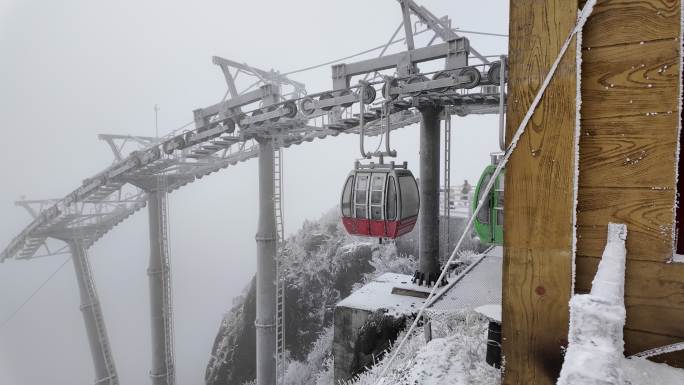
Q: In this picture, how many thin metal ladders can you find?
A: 4